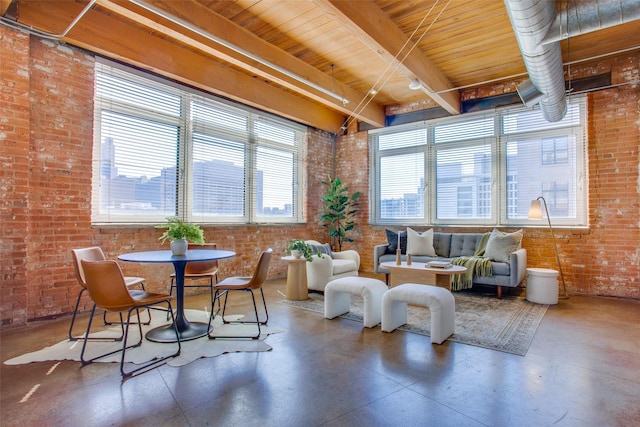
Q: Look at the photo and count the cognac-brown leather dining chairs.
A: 4